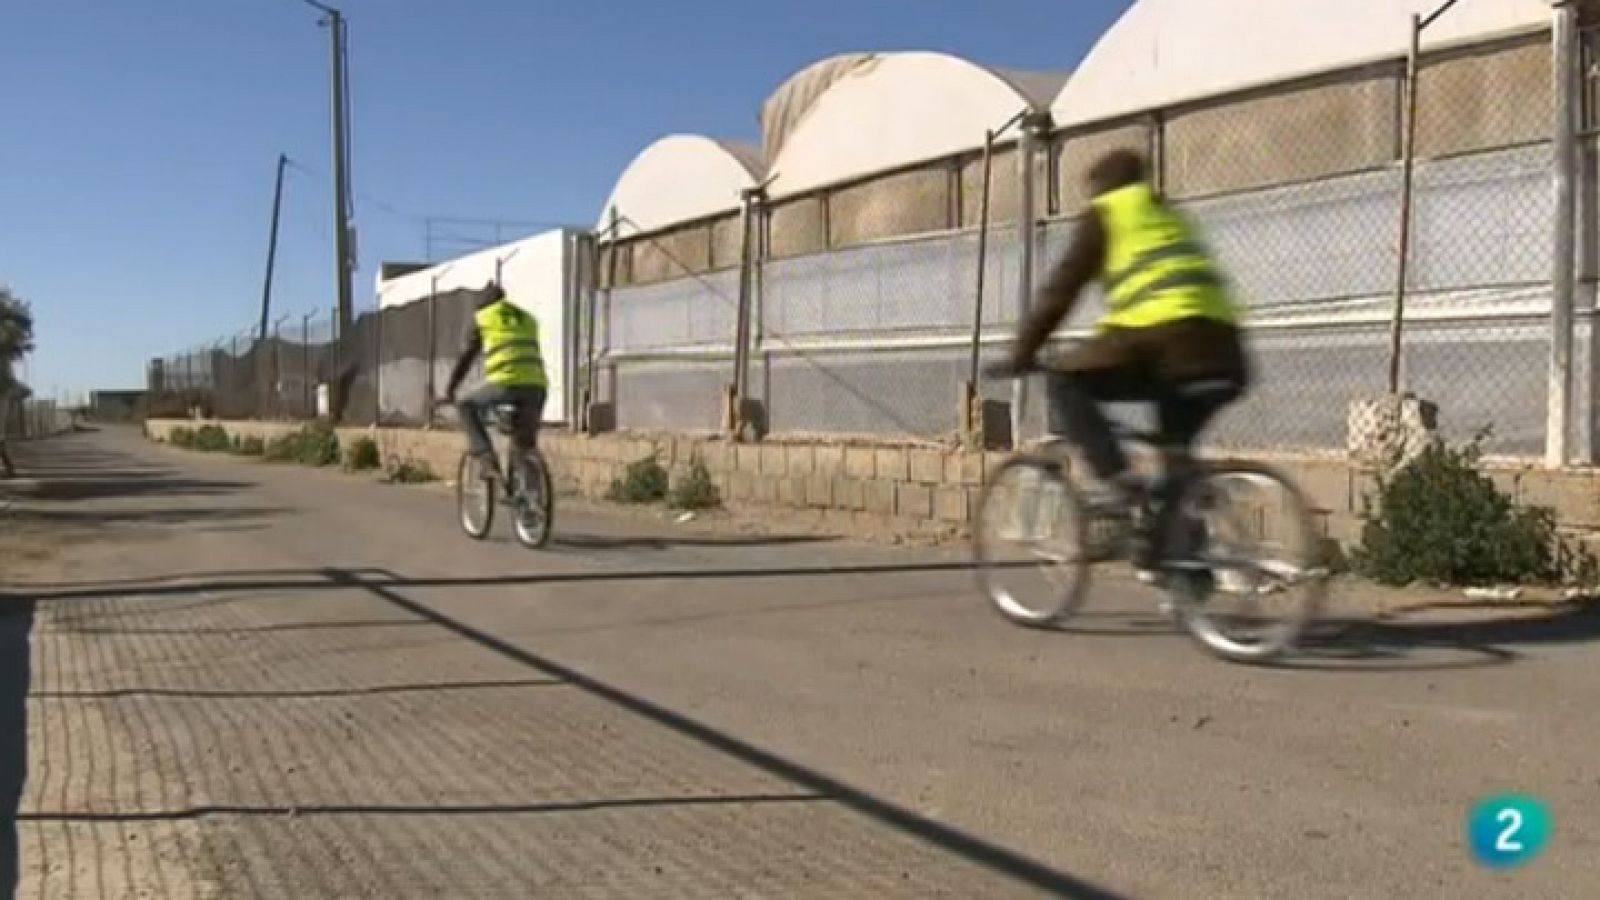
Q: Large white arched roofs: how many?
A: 3